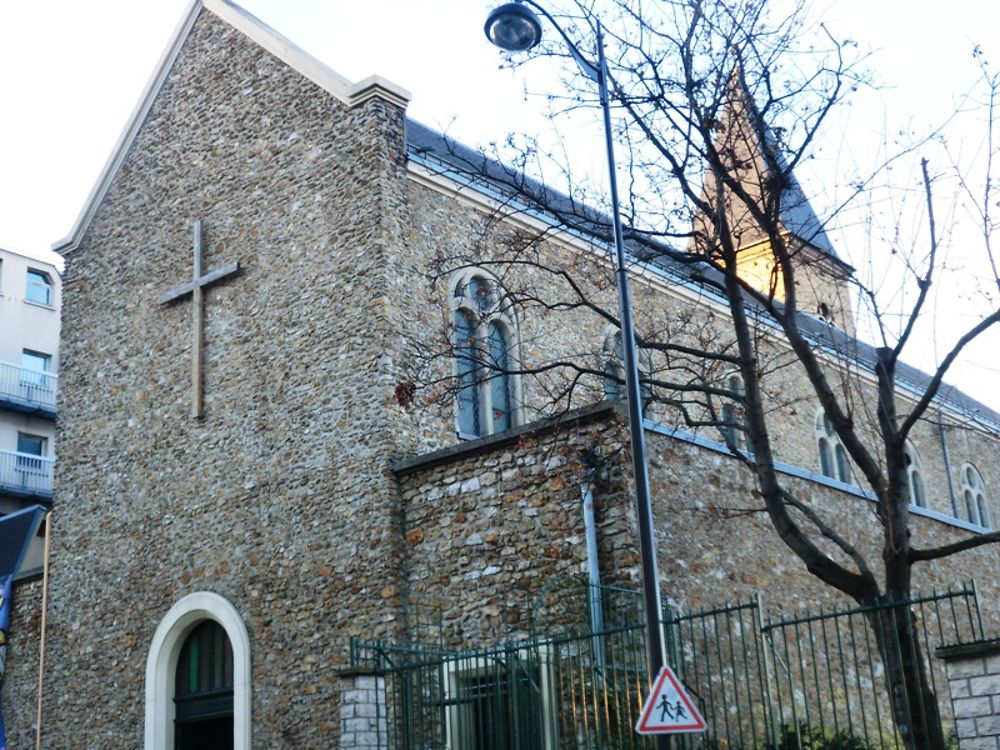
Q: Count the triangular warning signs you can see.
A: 1